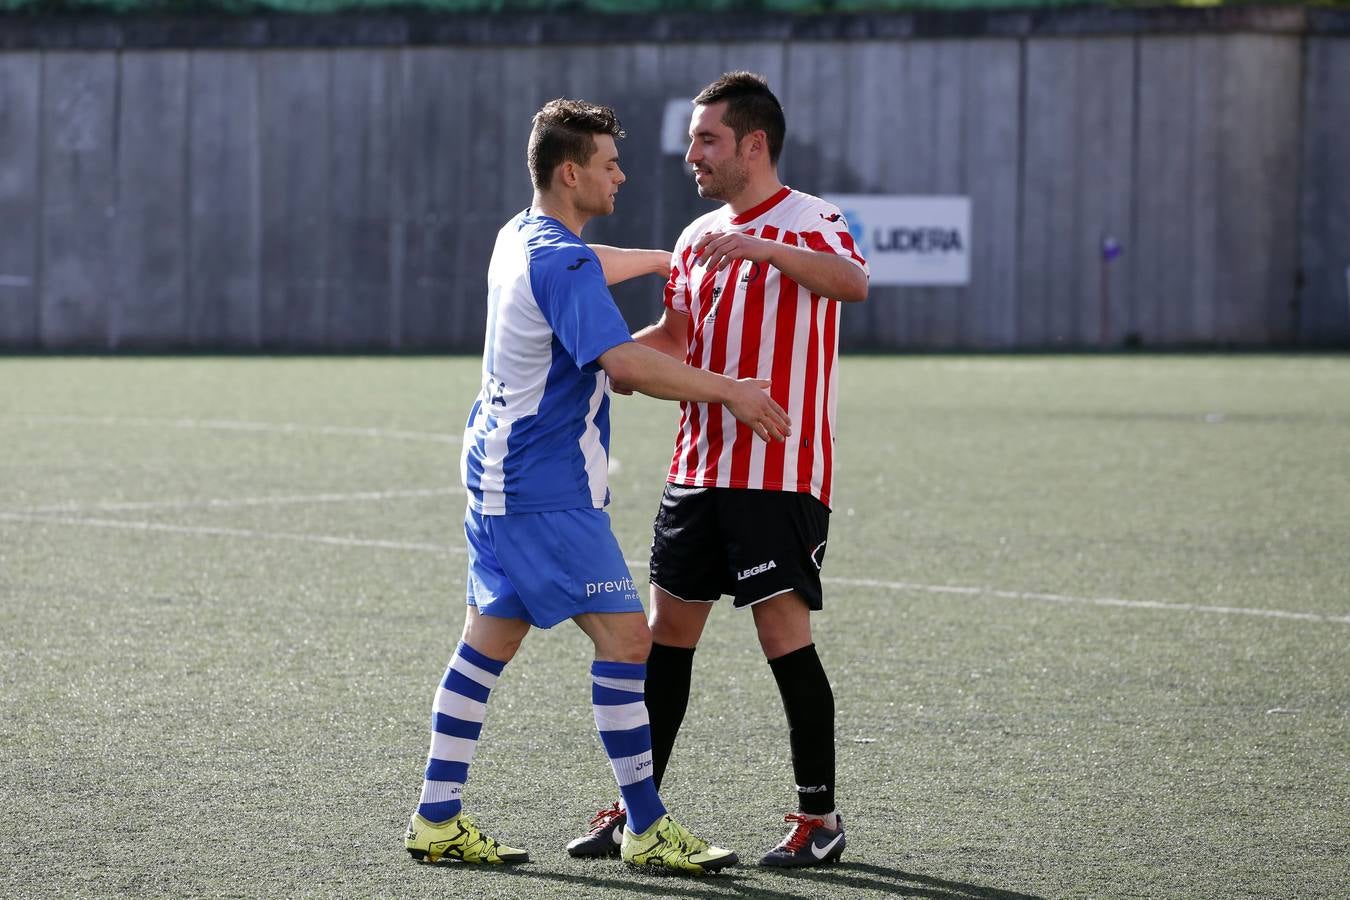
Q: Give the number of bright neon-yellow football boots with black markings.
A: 2